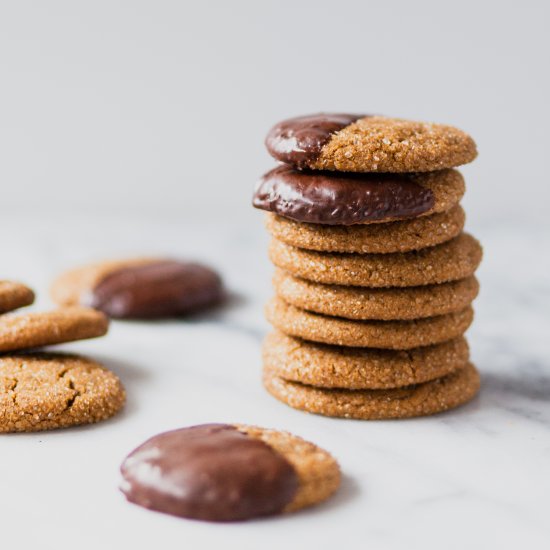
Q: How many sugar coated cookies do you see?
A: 13